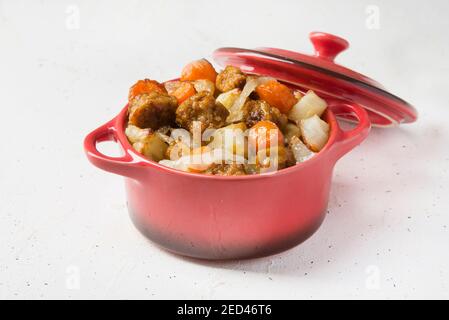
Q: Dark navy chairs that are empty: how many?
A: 0